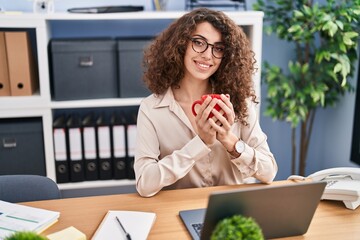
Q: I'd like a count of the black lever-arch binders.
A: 6